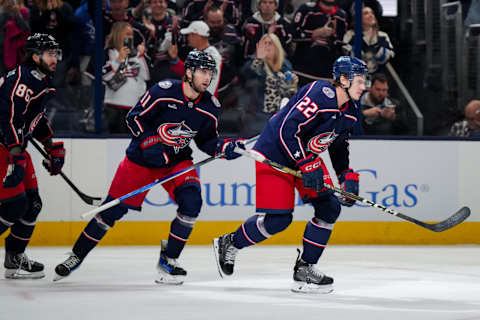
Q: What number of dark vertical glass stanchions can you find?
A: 2